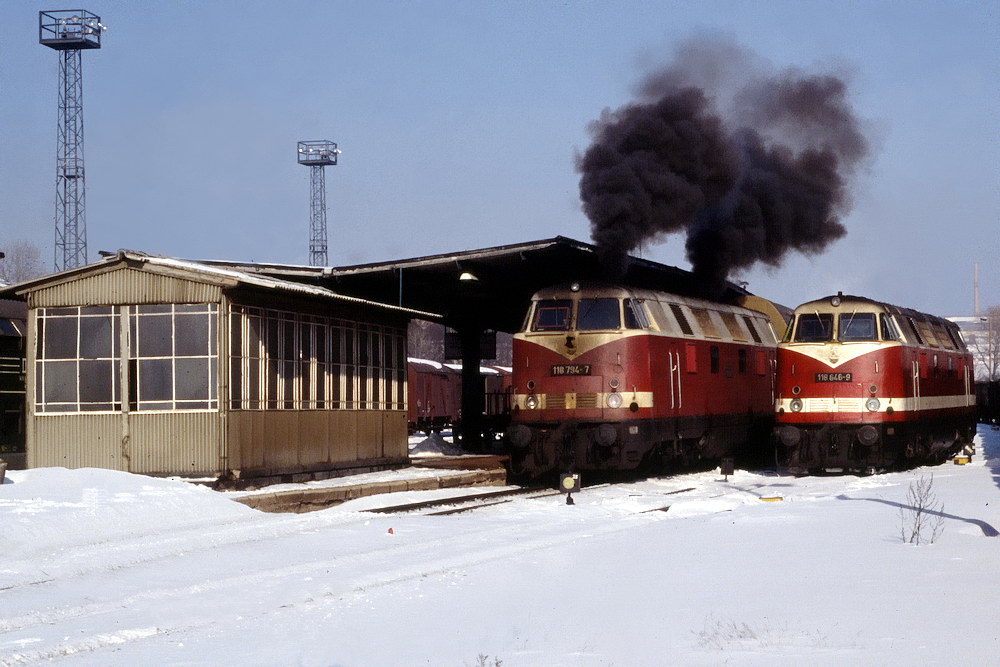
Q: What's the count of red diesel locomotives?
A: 2